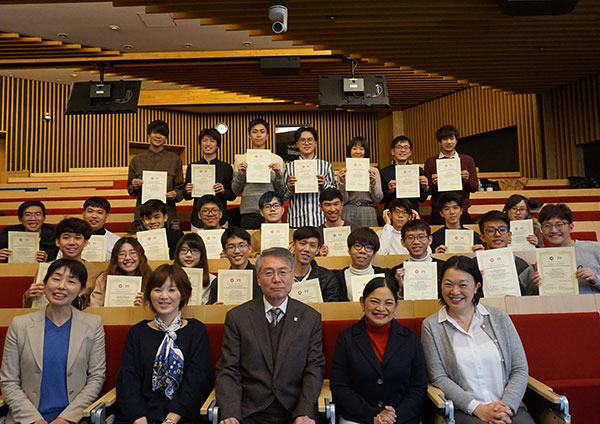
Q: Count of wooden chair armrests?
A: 6